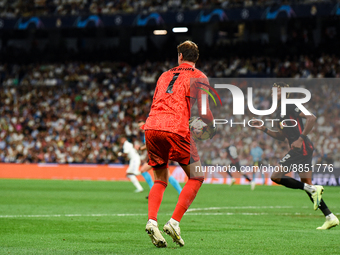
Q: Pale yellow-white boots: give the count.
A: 4